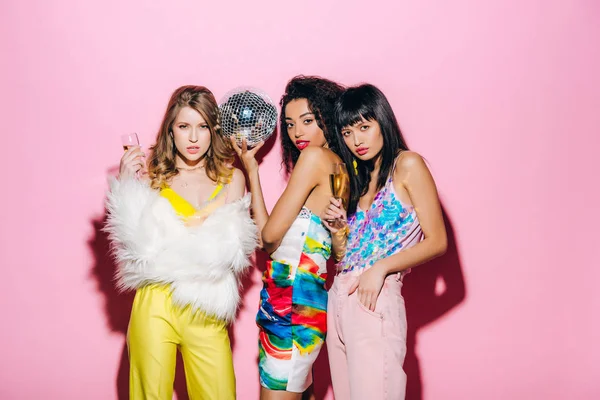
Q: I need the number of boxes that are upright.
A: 0